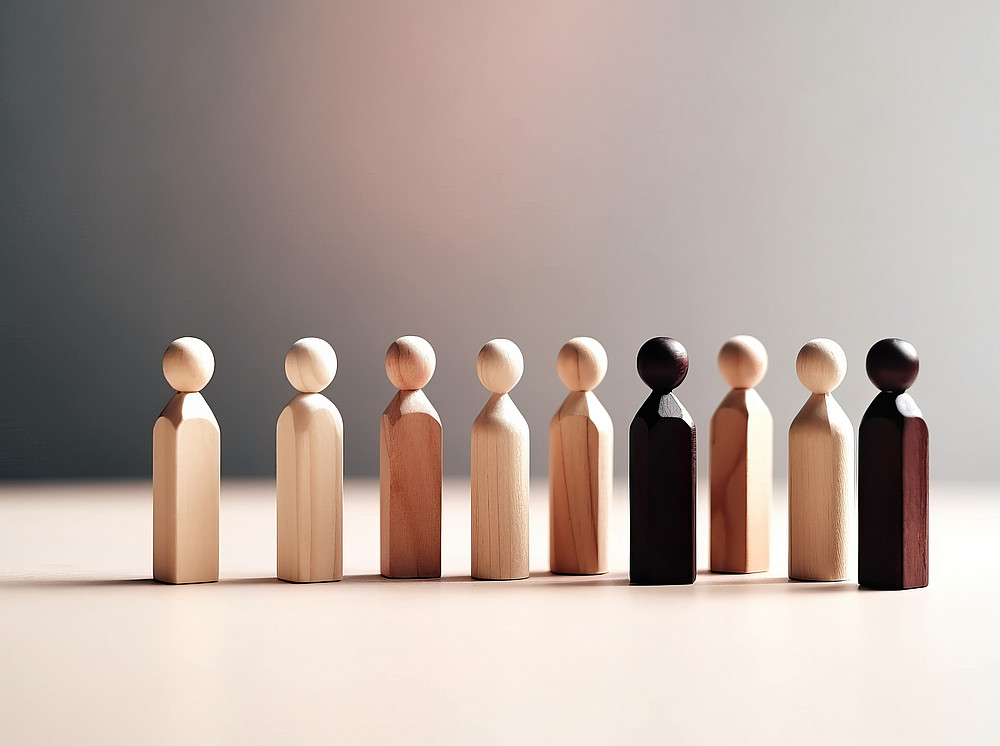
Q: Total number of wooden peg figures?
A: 9